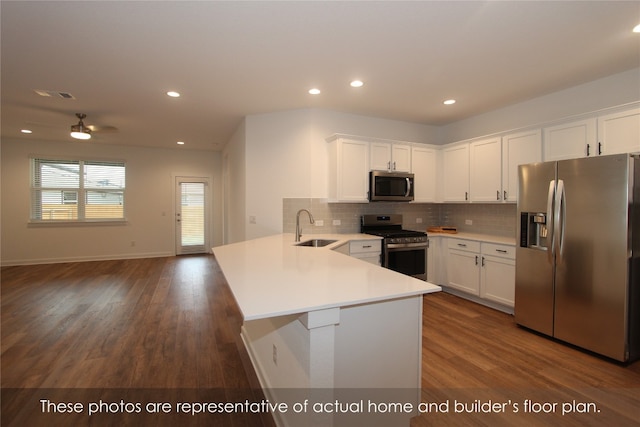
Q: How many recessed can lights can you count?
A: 7